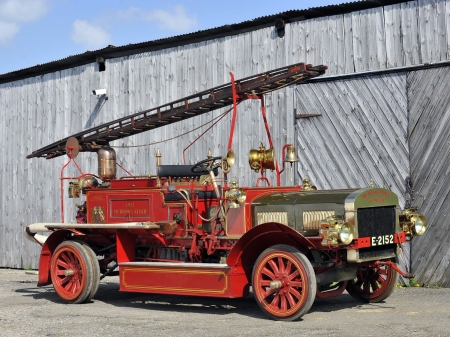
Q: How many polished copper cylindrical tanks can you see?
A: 1